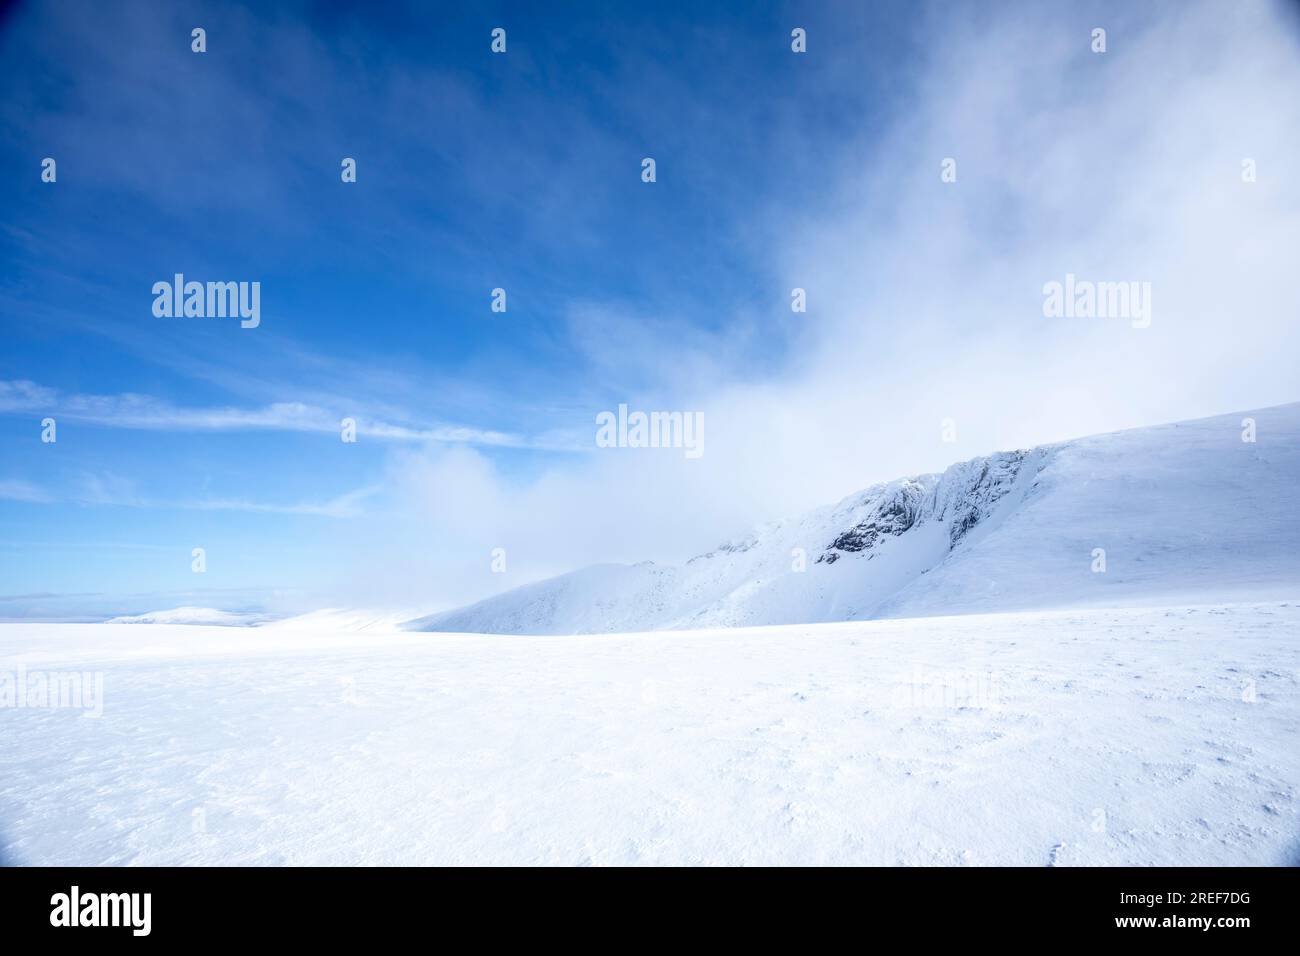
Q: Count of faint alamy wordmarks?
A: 5